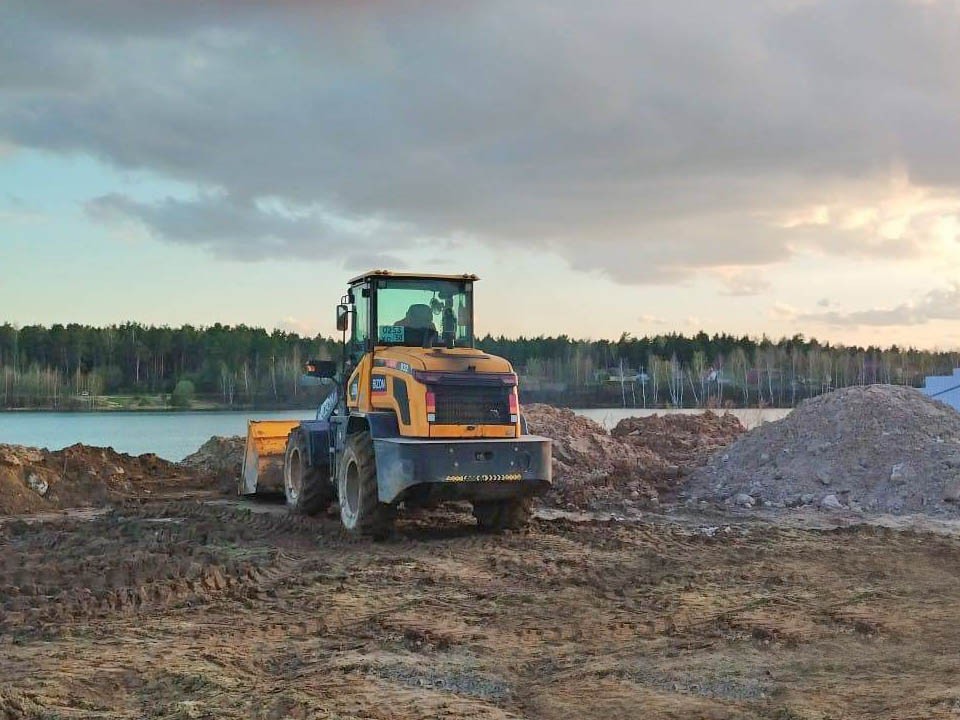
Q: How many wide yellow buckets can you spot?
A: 1